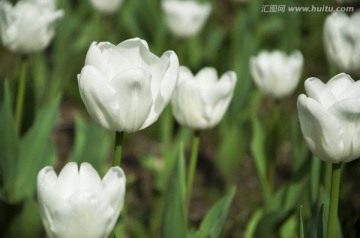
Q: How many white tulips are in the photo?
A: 9